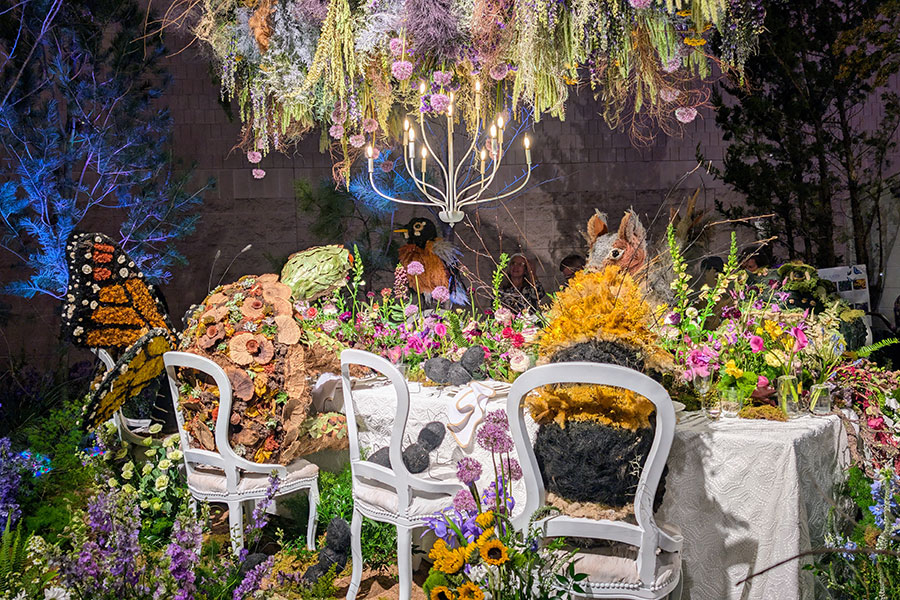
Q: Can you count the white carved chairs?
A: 4